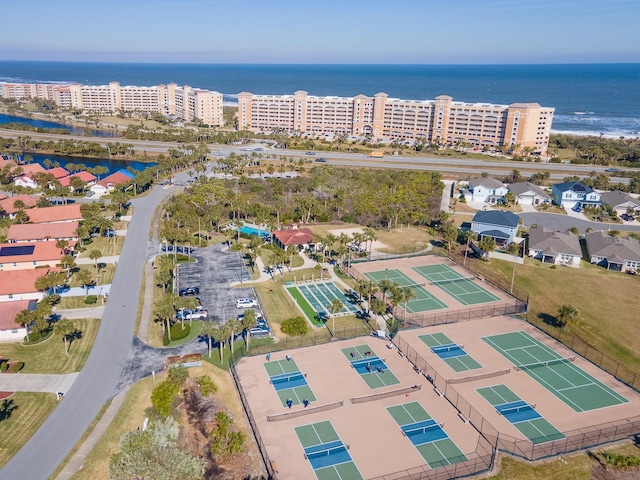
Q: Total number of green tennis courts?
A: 3